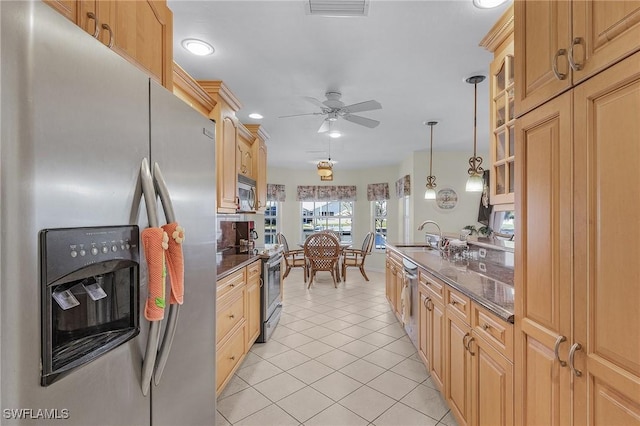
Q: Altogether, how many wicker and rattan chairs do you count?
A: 4